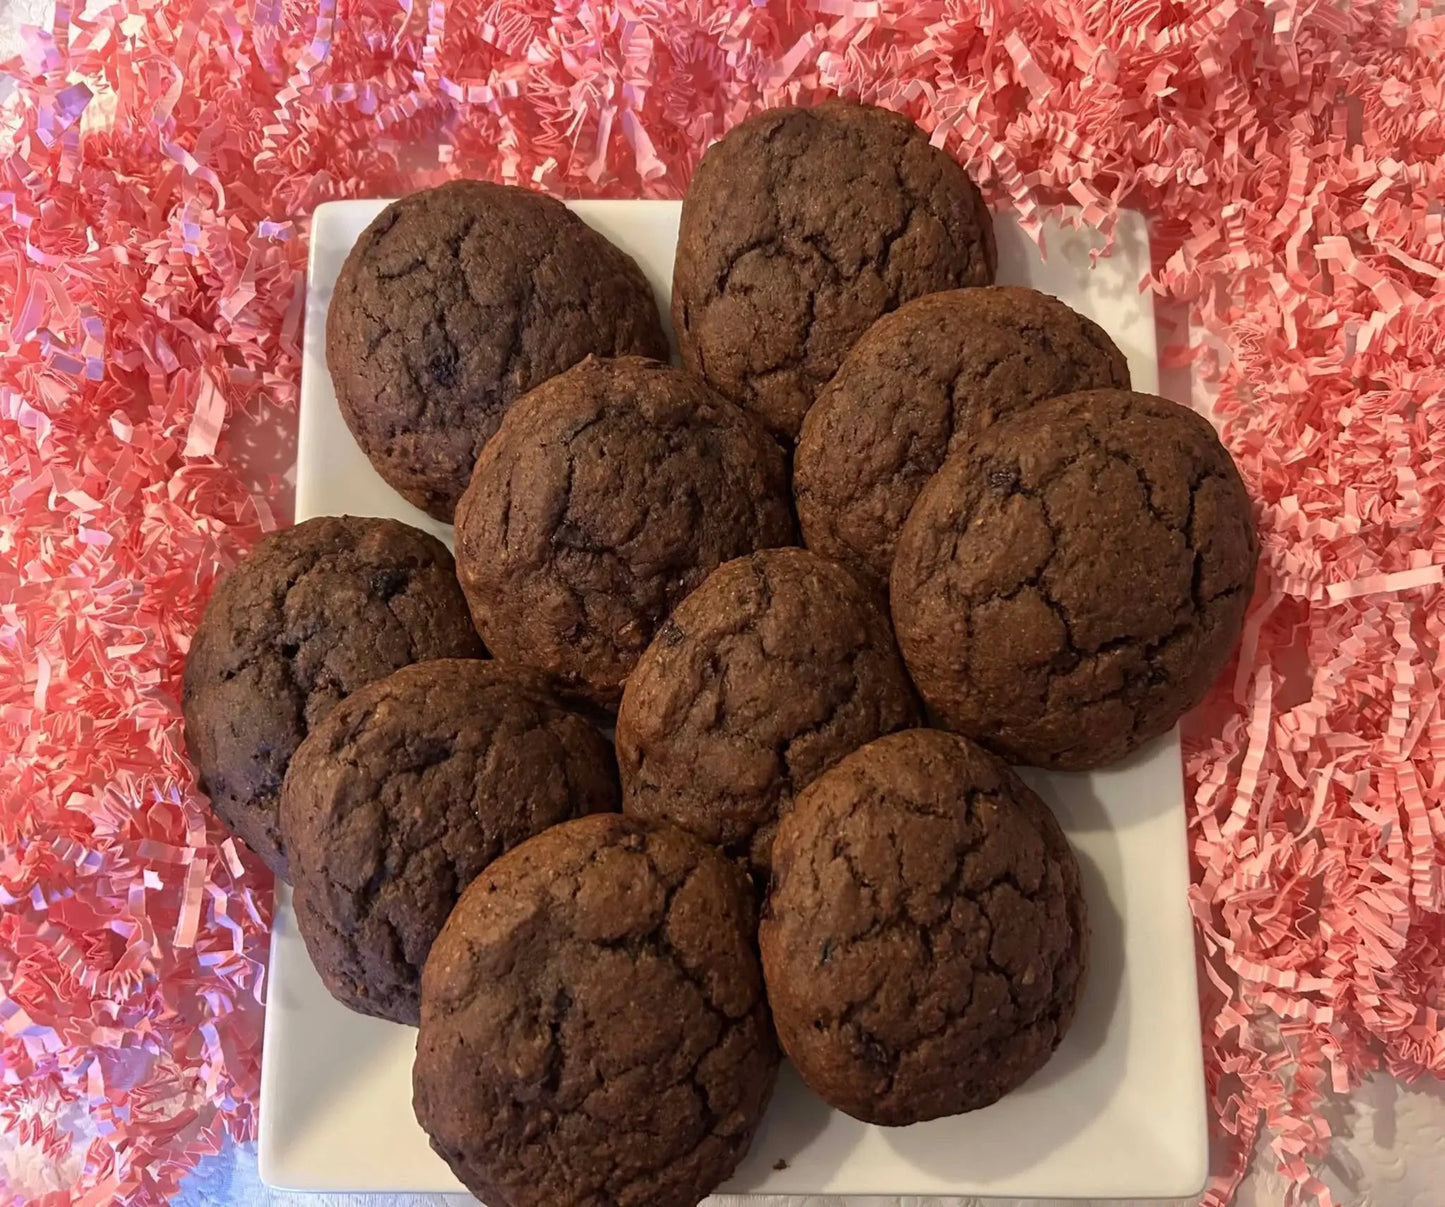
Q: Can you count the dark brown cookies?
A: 10